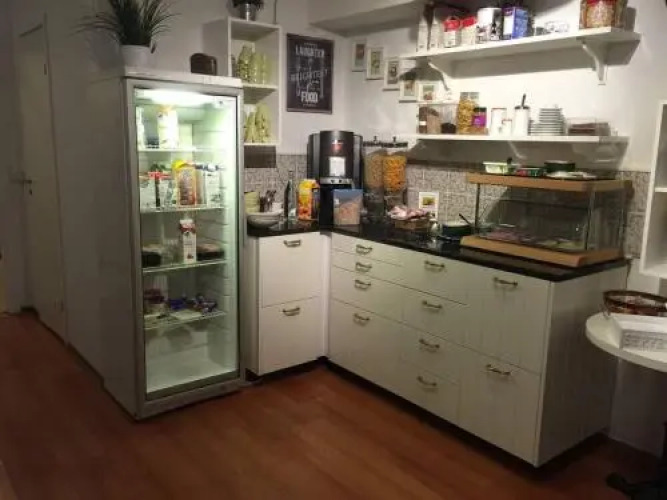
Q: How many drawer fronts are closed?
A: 12